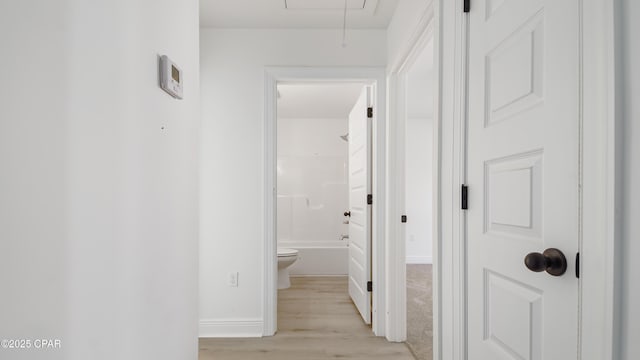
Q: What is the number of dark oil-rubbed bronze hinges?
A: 5